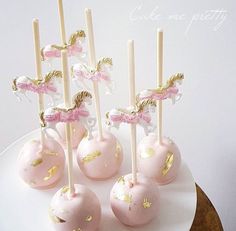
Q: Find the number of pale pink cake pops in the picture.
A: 6